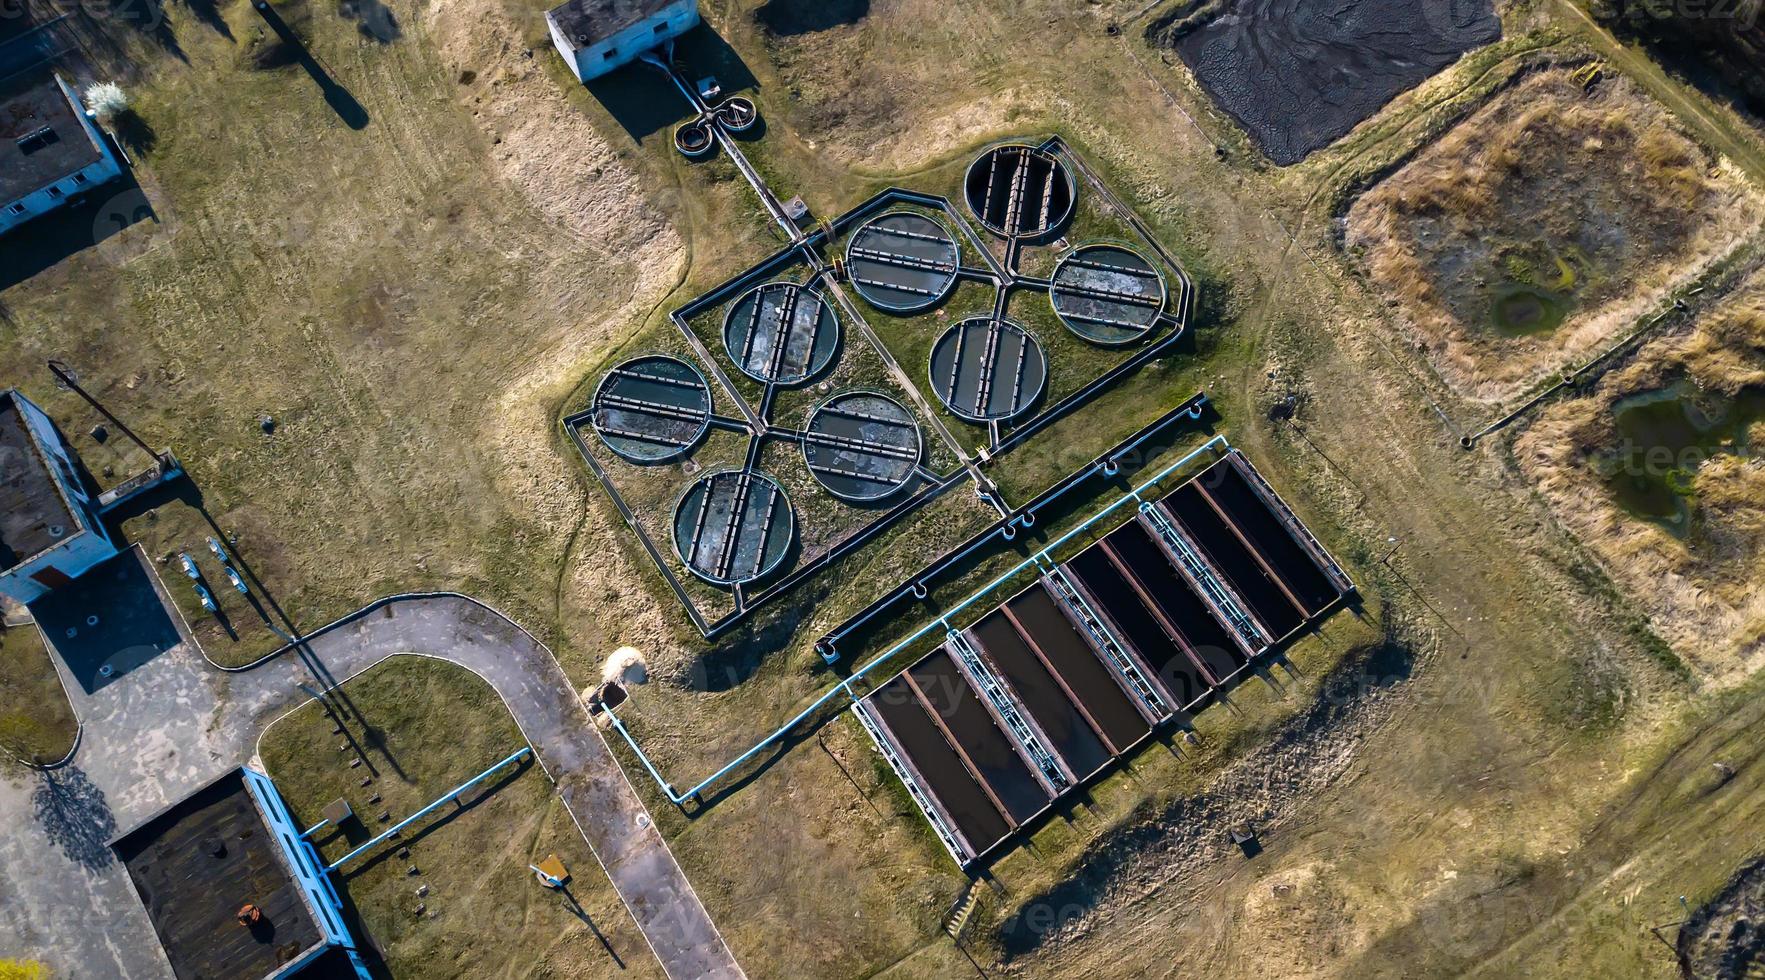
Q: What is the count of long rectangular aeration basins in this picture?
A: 8